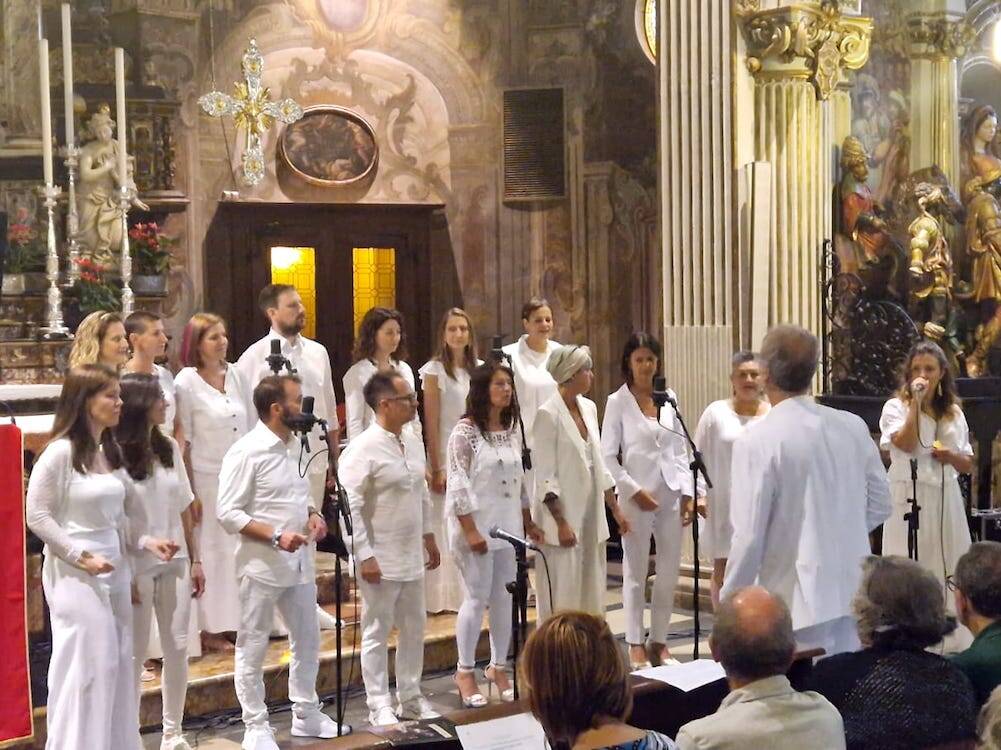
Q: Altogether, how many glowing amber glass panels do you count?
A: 2